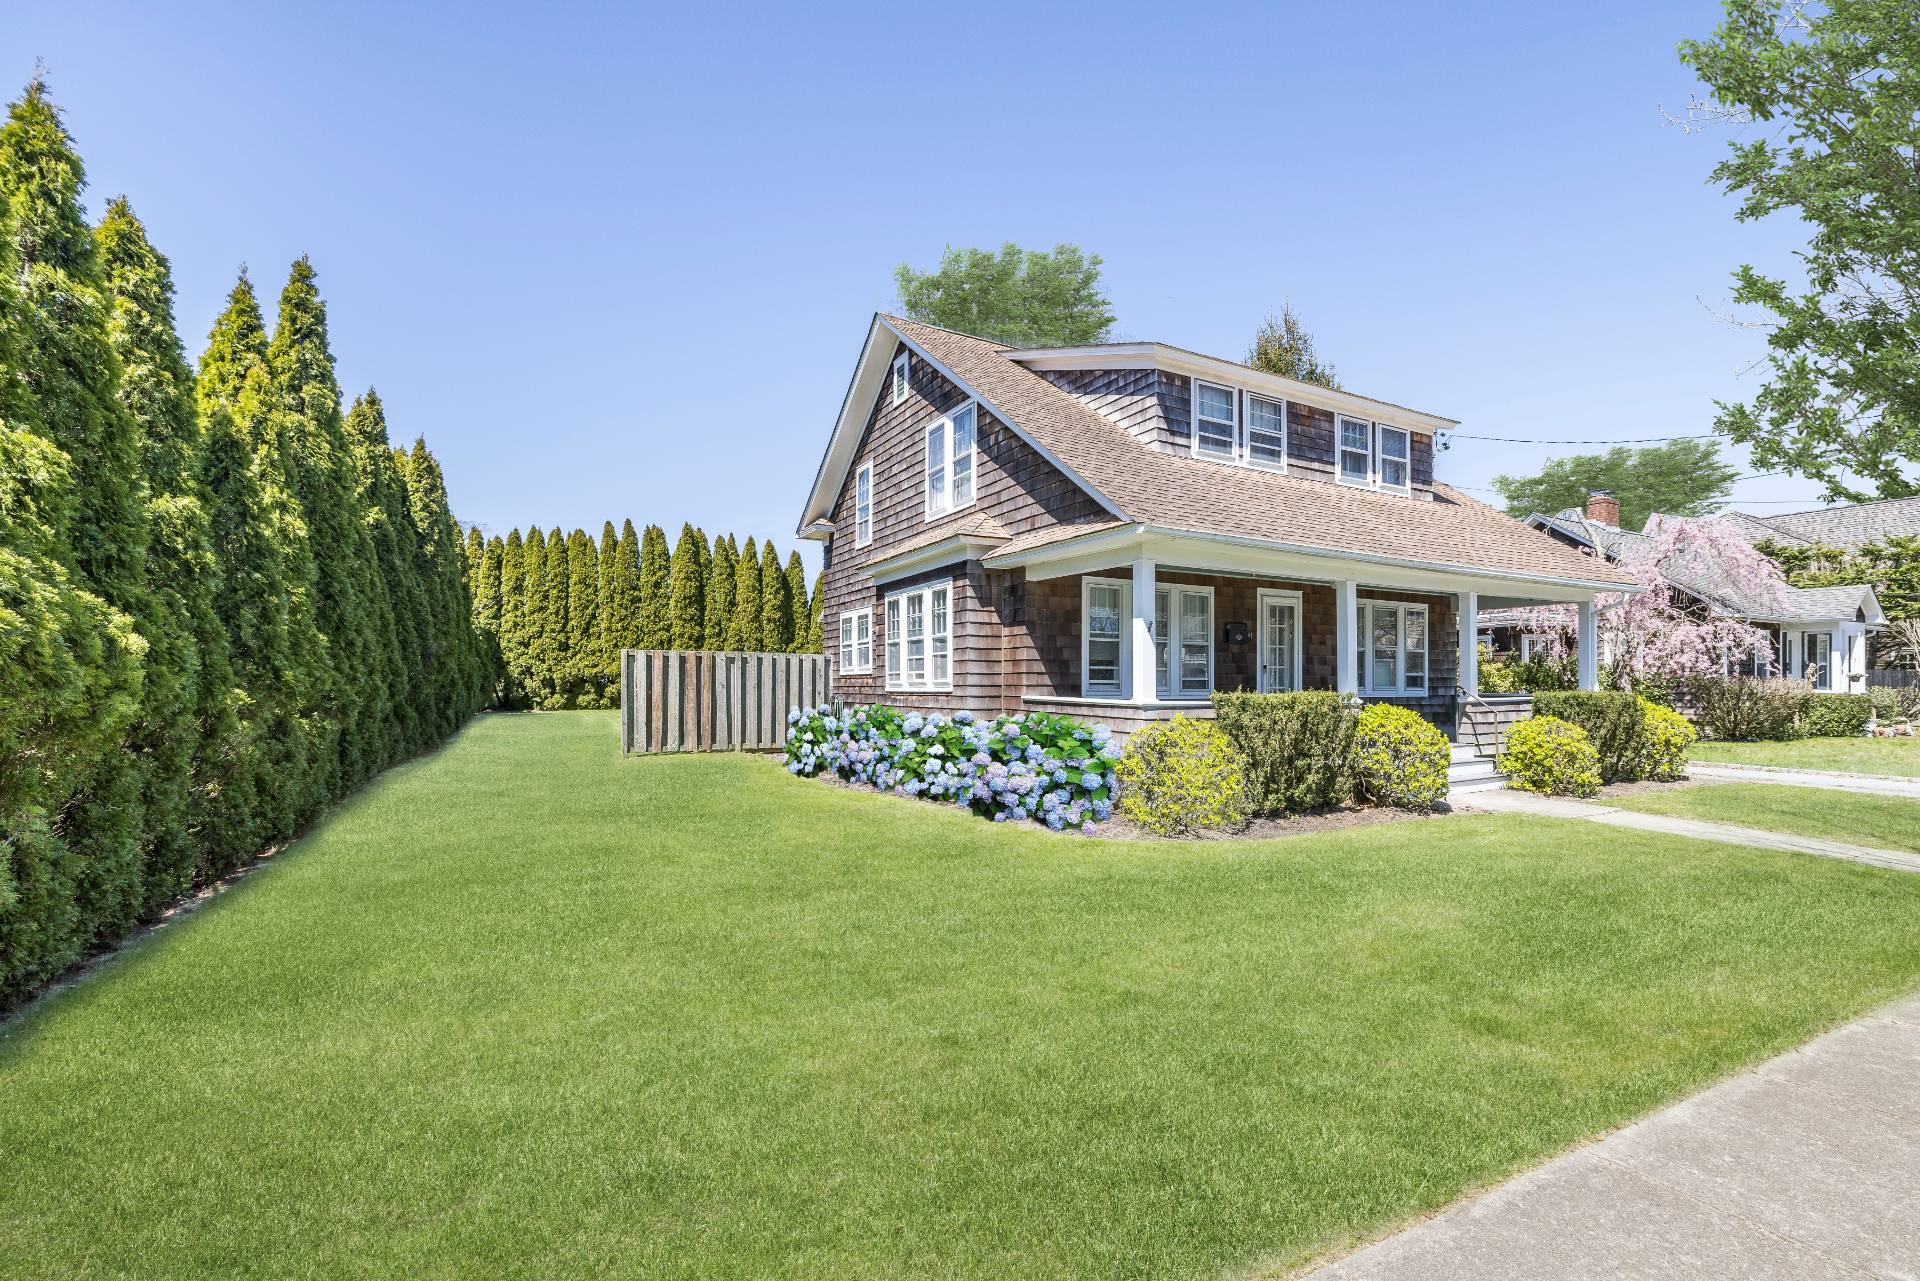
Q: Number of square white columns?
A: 4